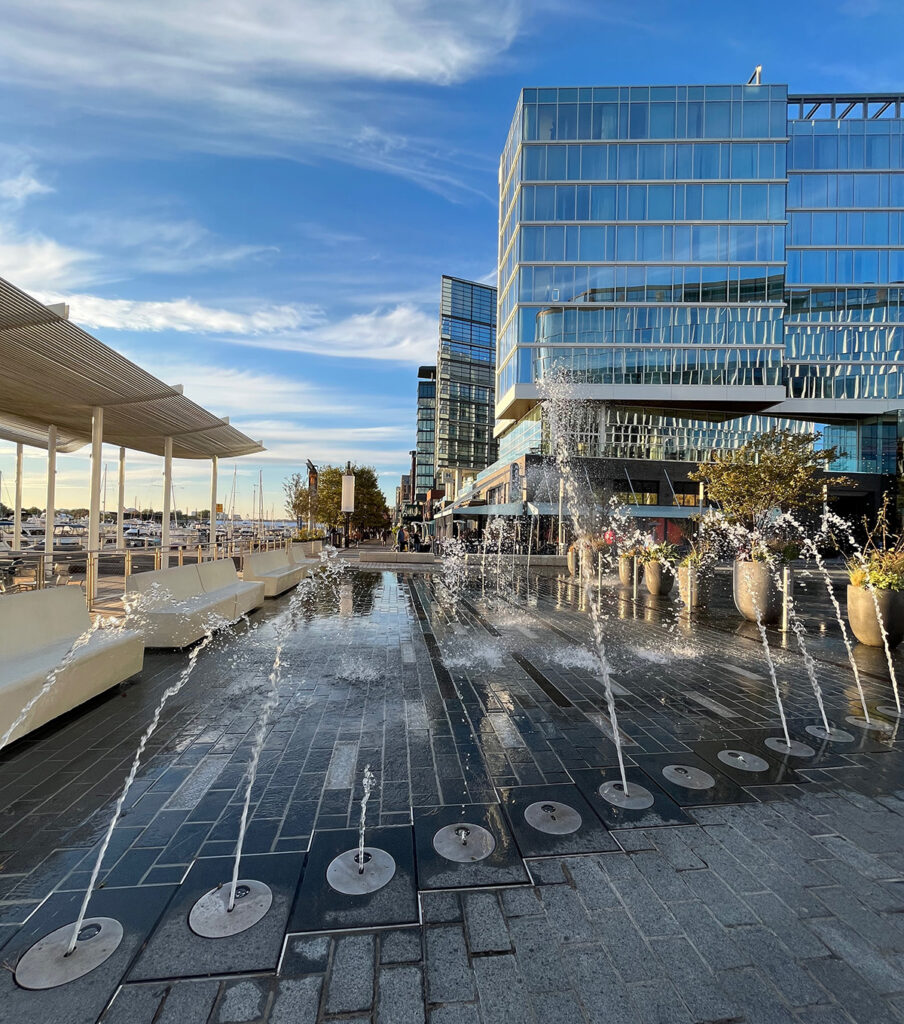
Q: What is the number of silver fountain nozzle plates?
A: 12